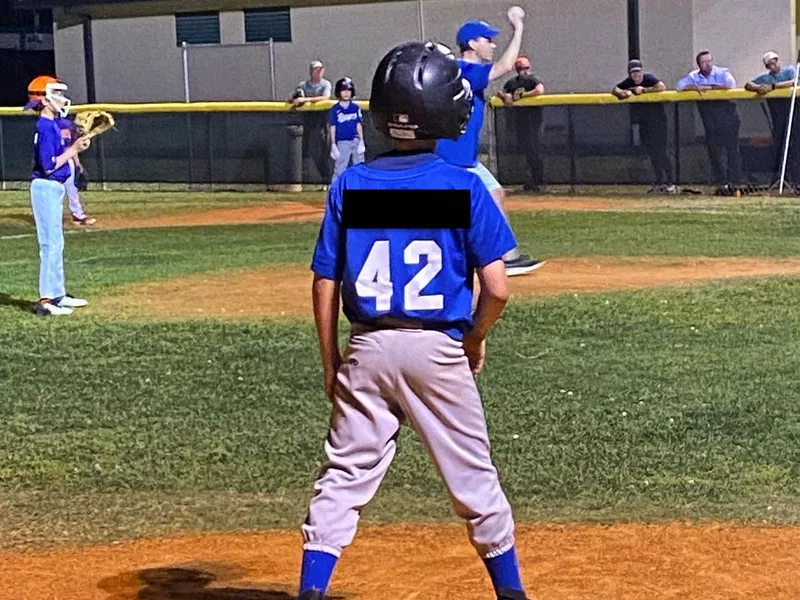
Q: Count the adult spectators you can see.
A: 5